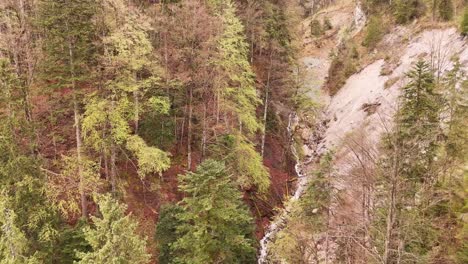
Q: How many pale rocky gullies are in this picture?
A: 1